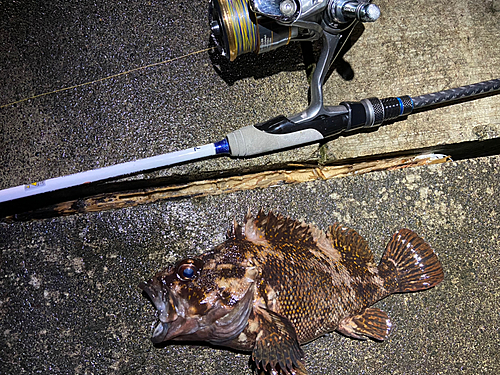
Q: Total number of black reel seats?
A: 1